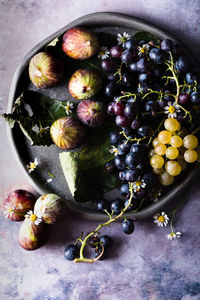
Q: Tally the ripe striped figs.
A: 8